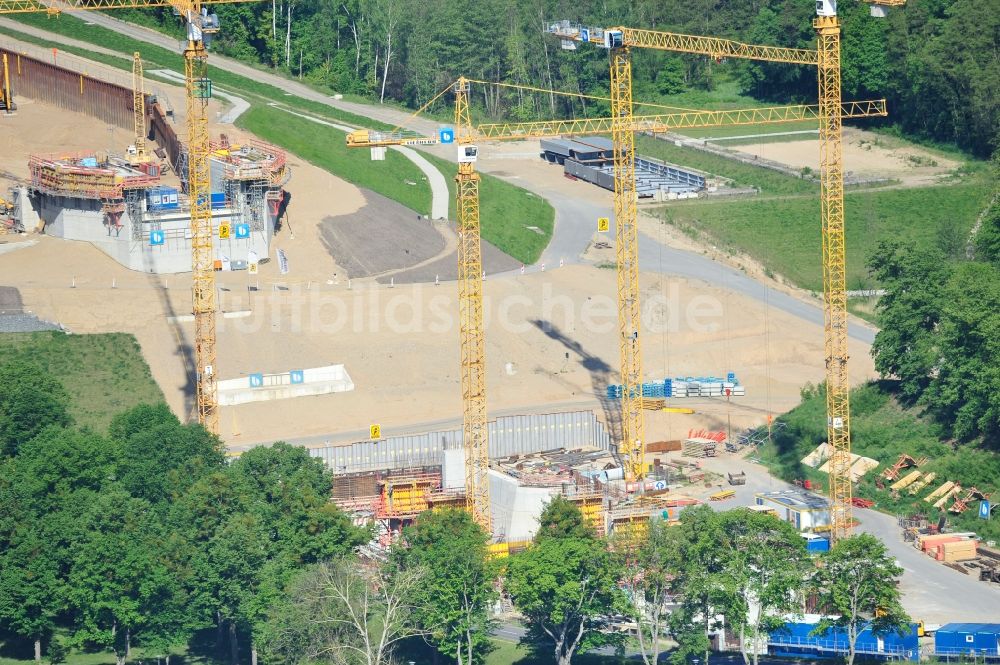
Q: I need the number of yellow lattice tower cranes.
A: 4